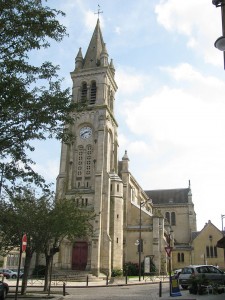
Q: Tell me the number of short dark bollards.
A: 5